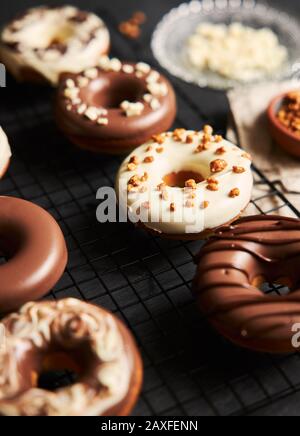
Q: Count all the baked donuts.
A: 7